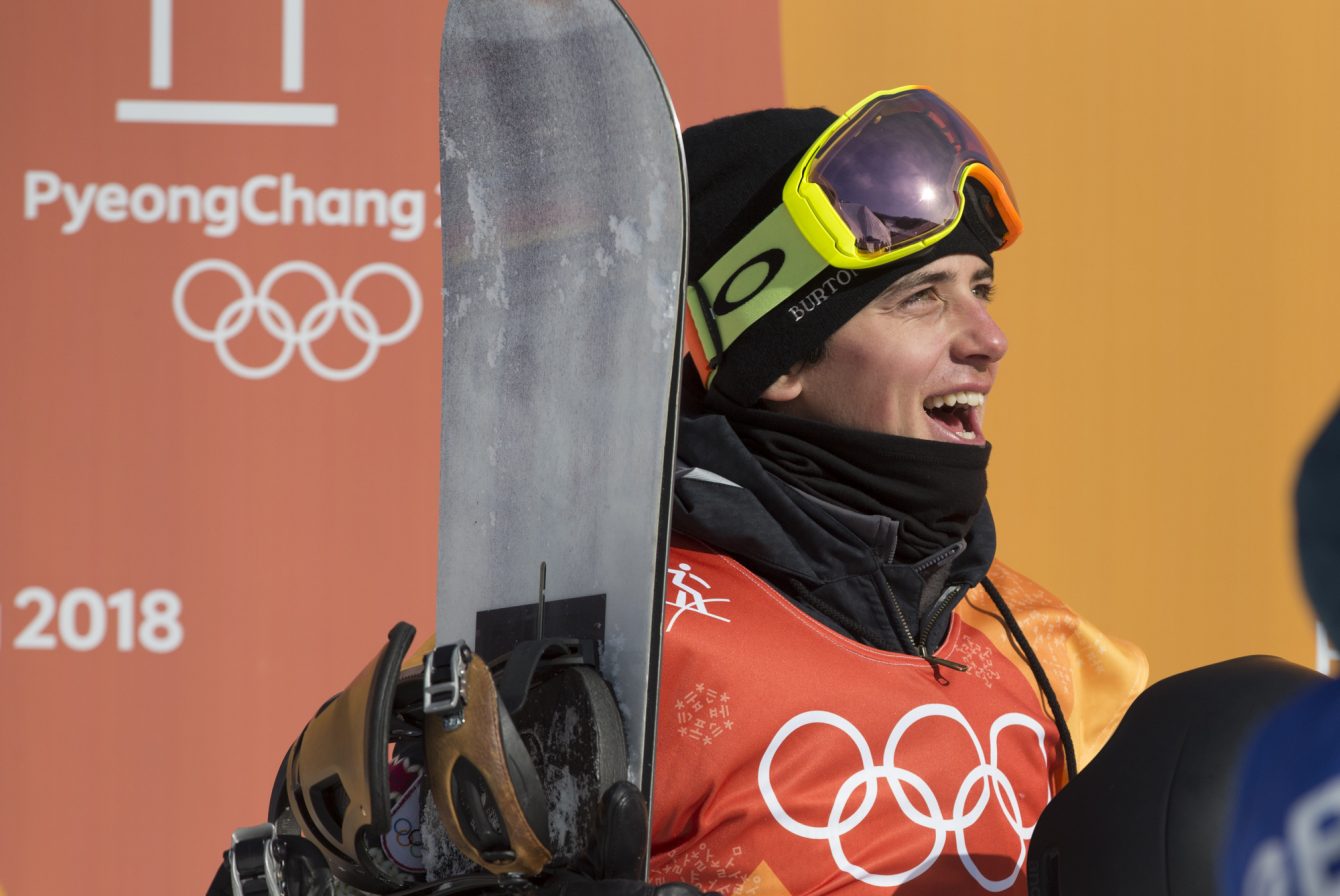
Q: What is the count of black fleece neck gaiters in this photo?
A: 1